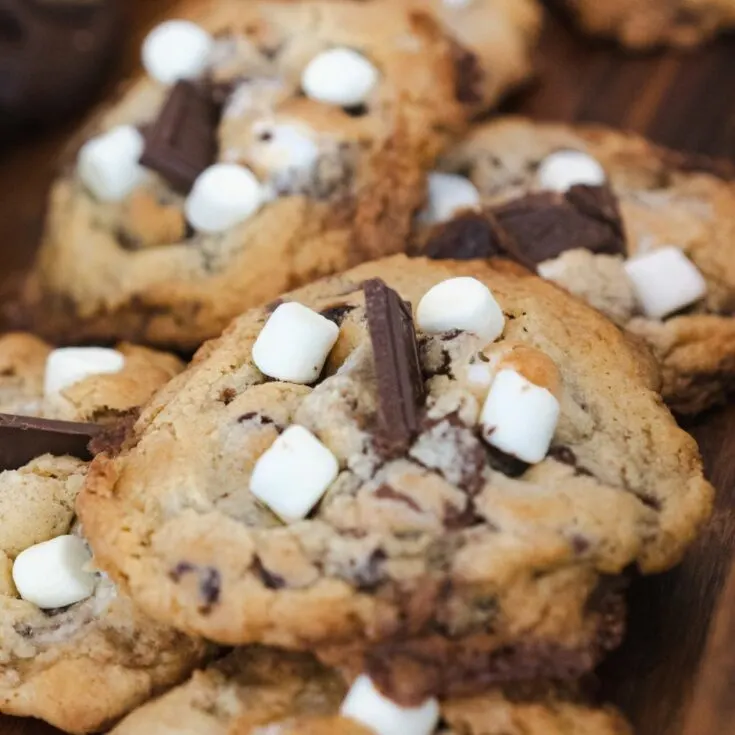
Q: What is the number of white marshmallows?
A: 14